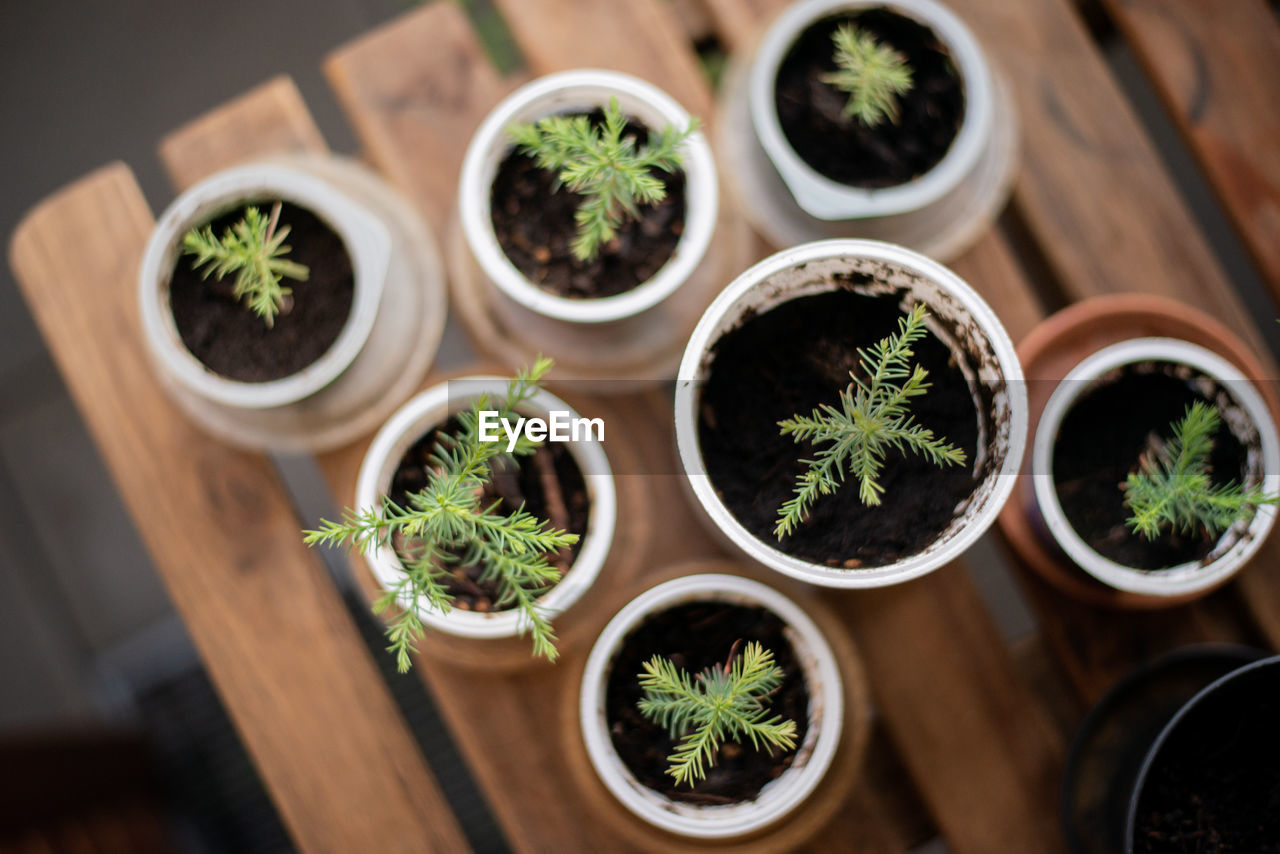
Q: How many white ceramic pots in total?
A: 7